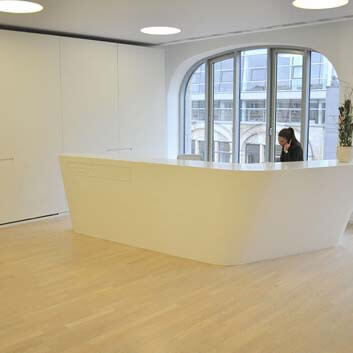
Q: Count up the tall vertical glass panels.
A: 5